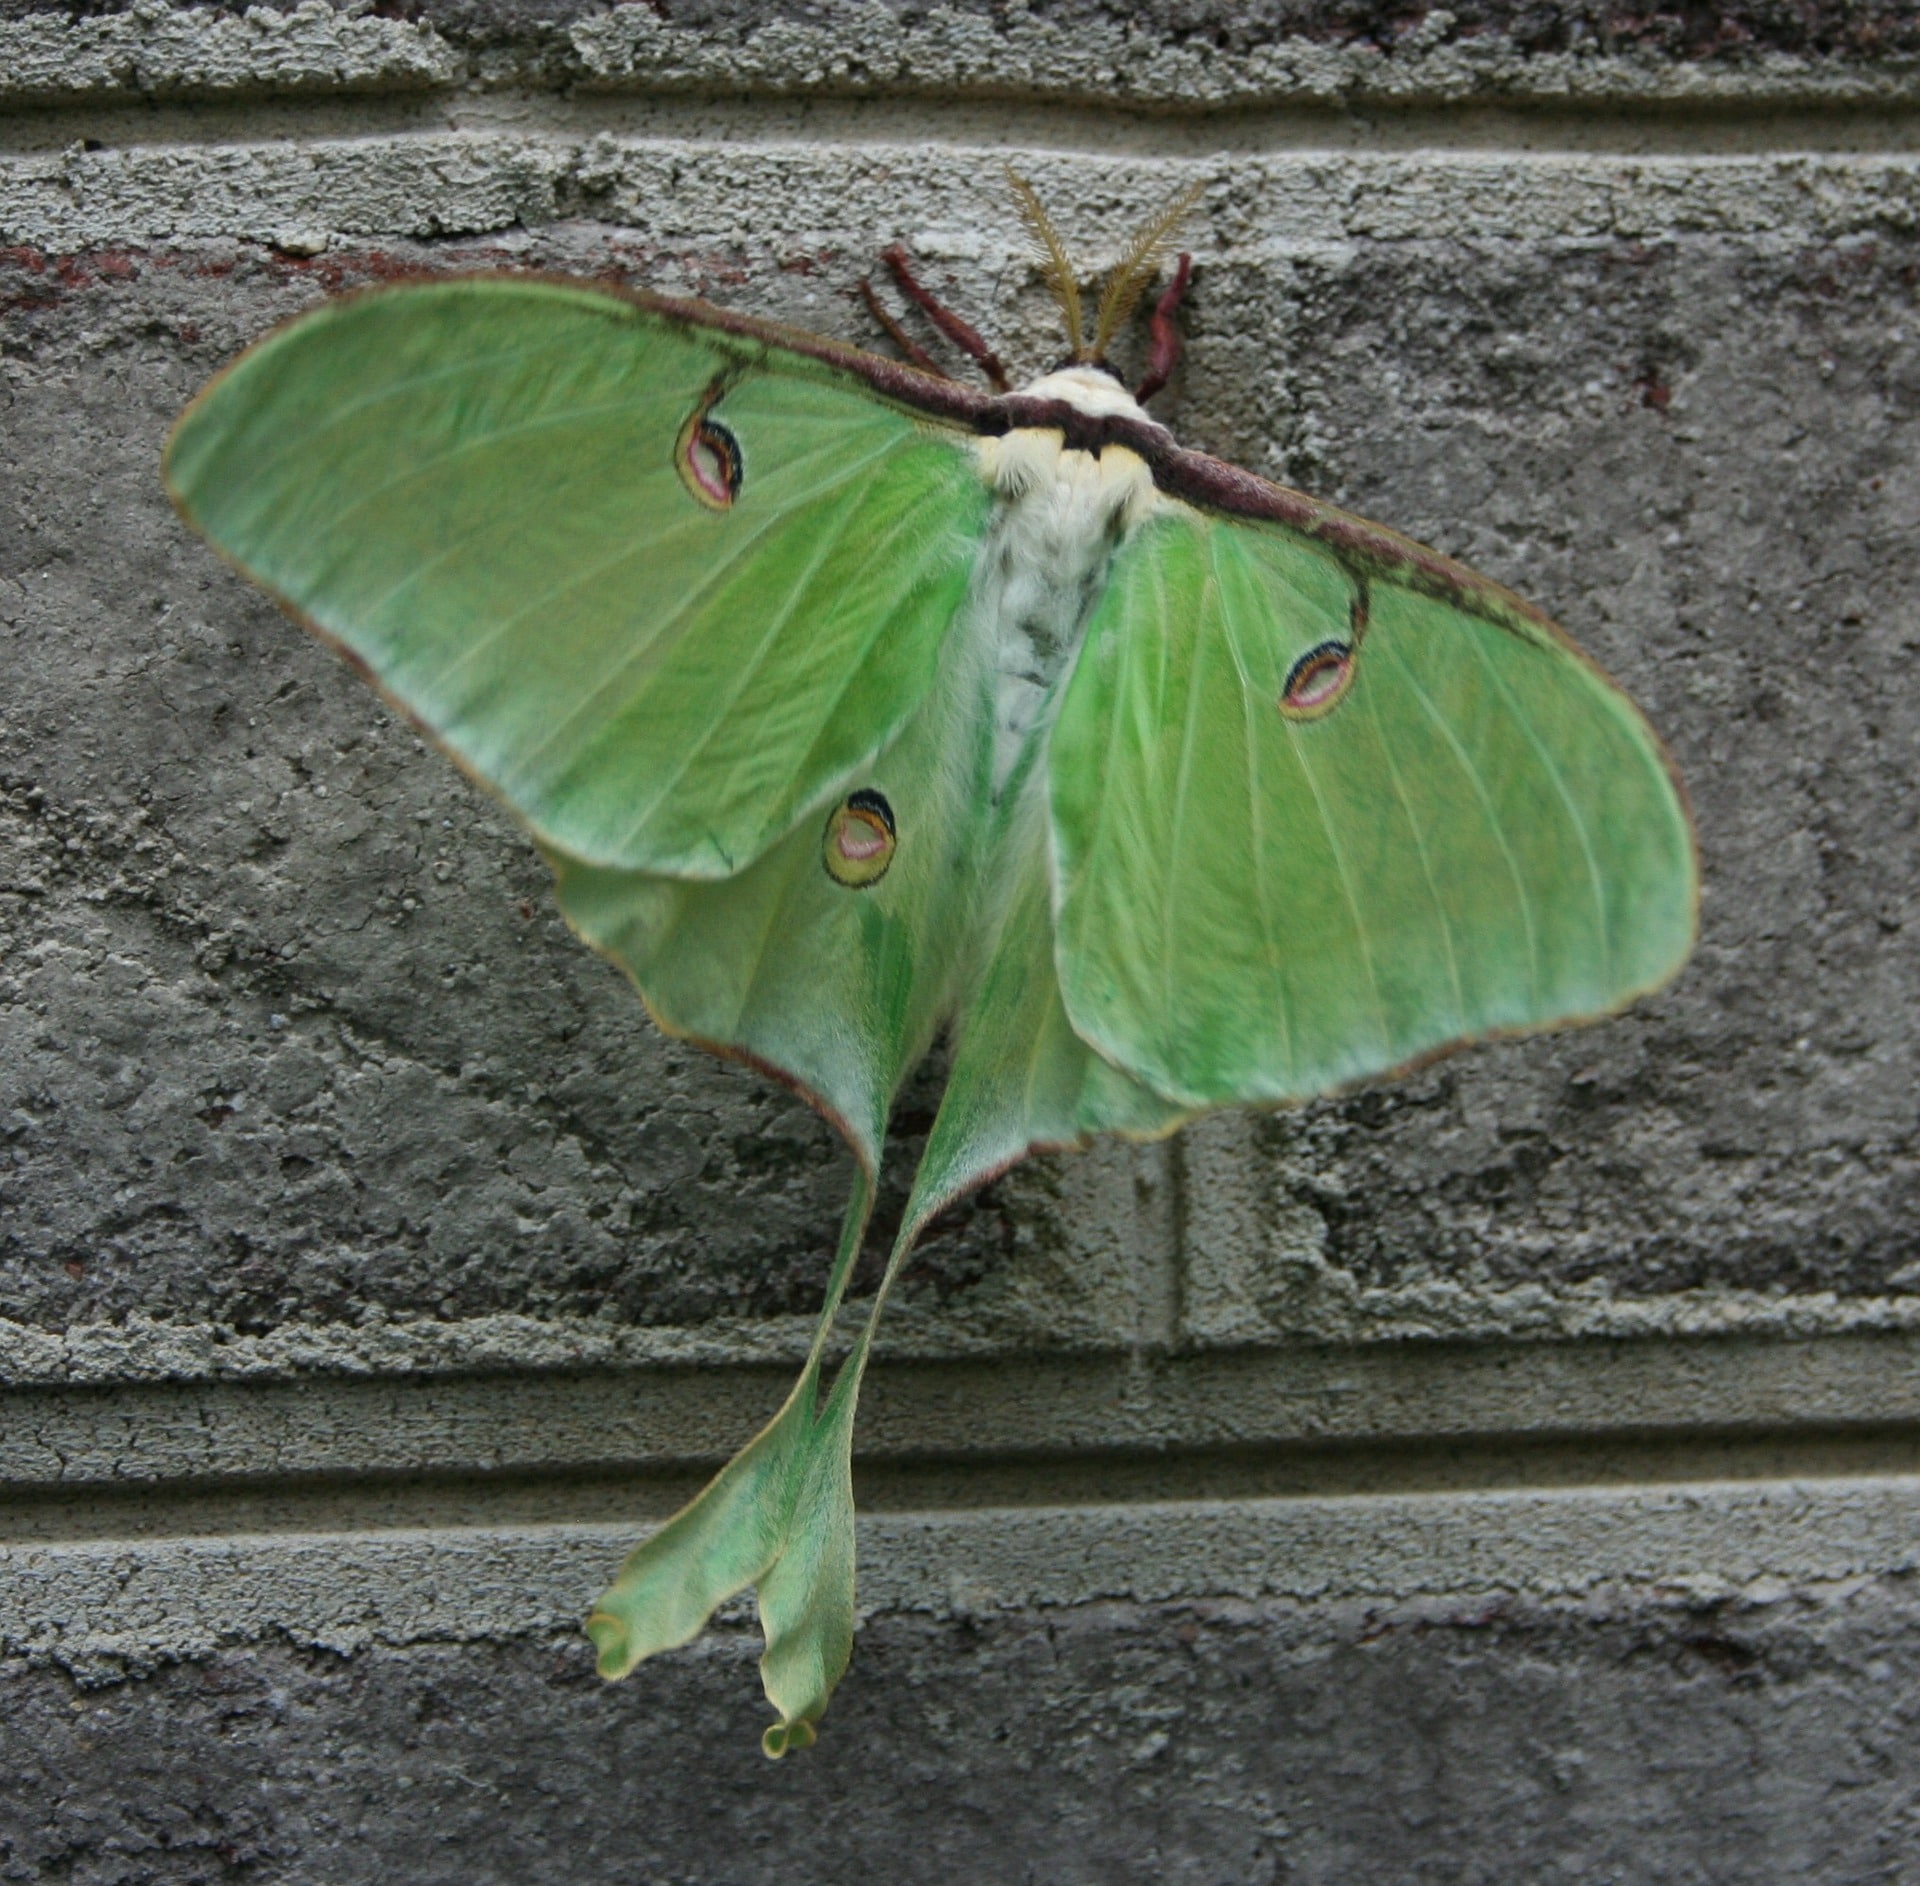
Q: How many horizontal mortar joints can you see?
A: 2